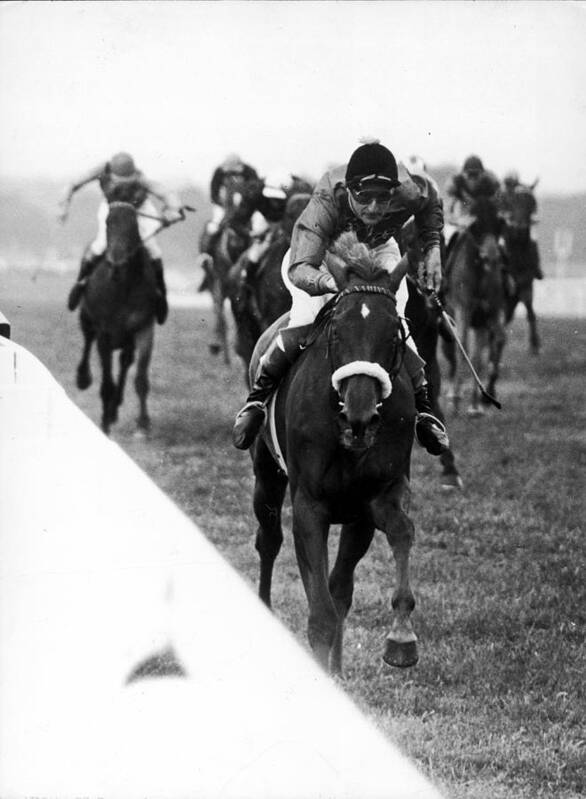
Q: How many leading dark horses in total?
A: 1